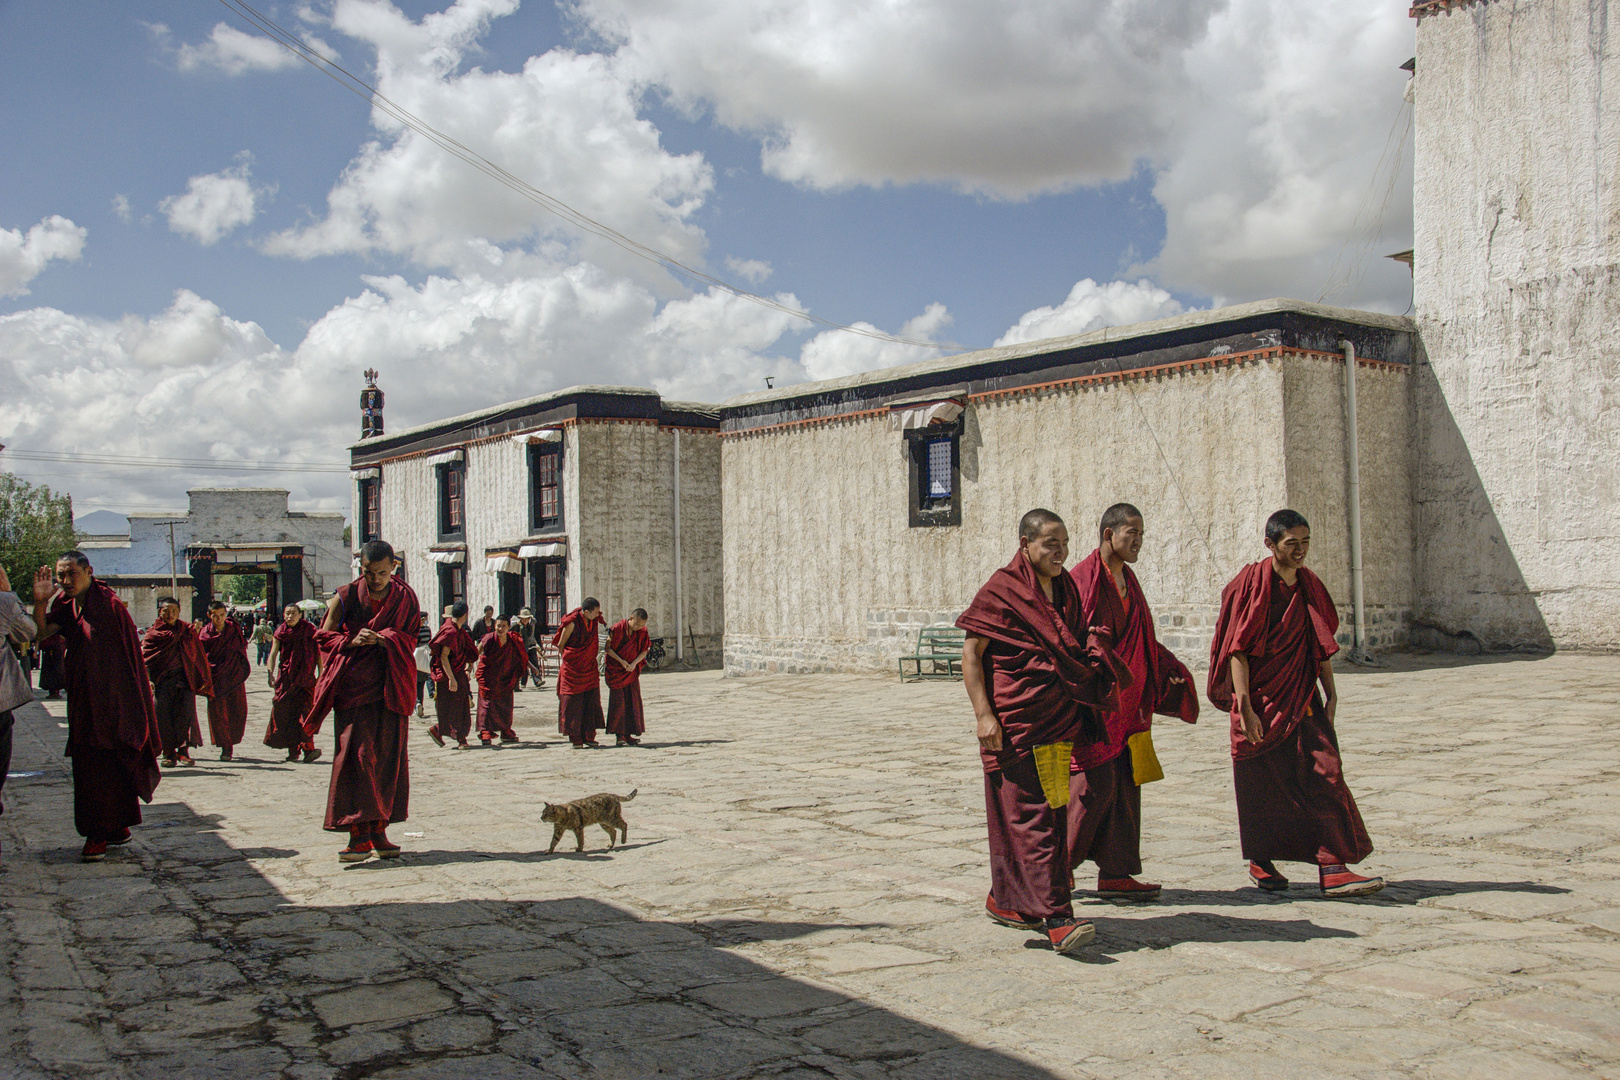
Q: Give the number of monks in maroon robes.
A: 12